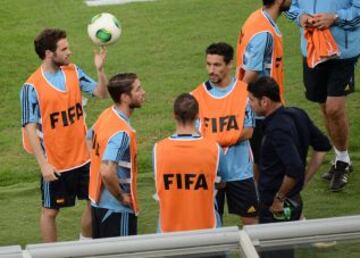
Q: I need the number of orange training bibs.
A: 6